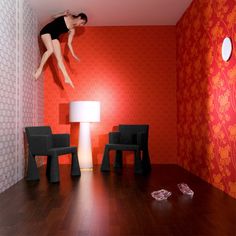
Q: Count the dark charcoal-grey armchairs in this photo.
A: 2